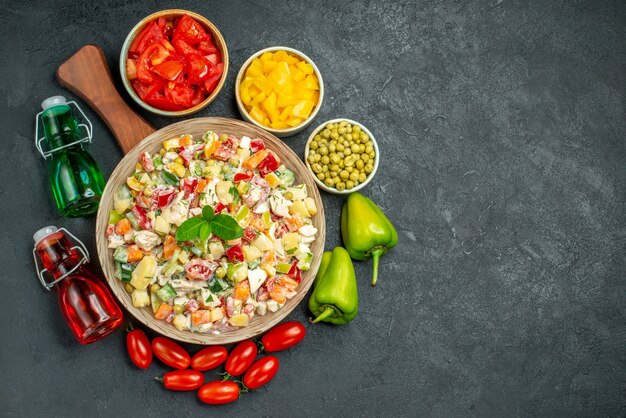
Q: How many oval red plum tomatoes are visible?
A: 8